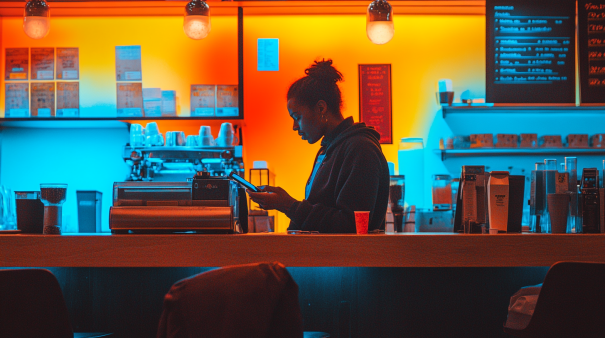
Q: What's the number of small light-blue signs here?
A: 1